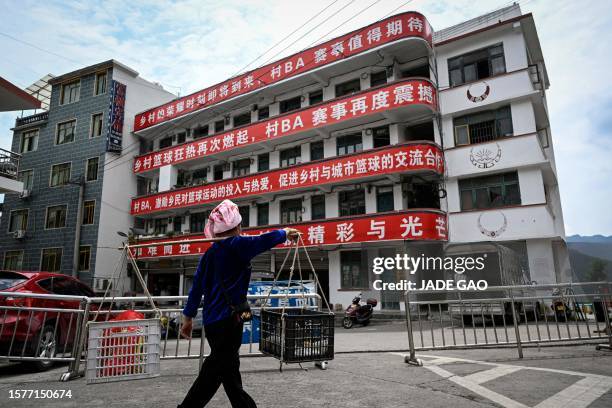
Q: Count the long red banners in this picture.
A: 4